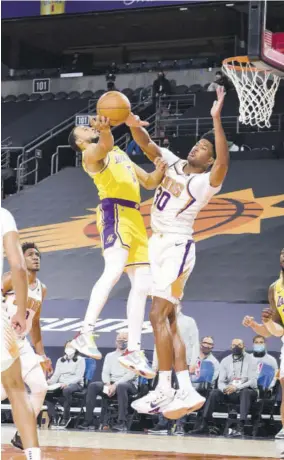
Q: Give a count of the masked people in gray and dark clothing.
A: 5